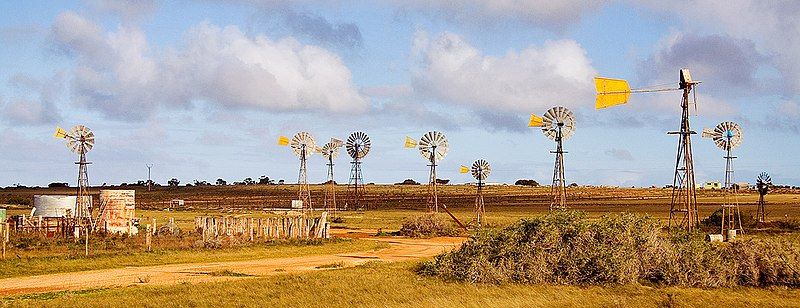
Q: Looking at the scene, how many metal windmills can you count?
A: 10